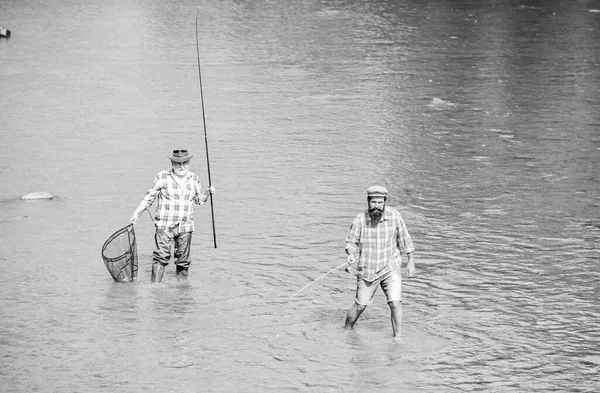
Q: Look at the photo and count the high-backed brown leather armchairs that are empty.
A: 0